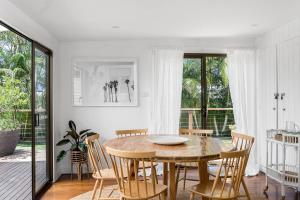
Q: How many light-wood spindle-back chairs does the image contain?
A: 6